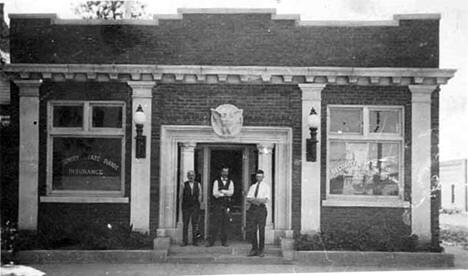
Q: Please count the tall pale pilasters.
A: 4